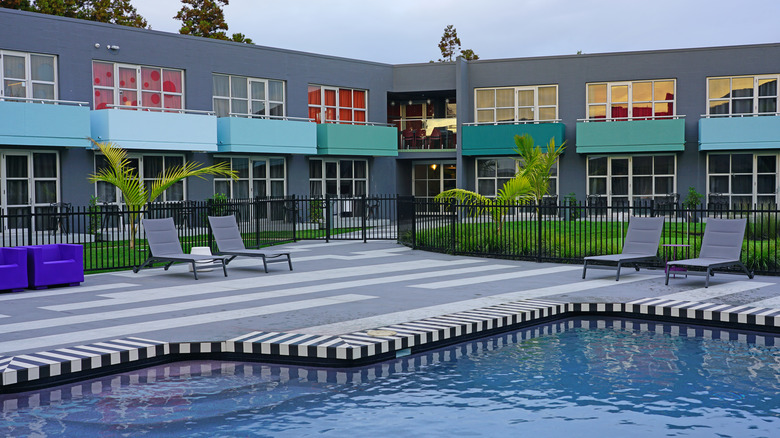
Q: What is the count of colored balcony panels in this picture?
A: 7